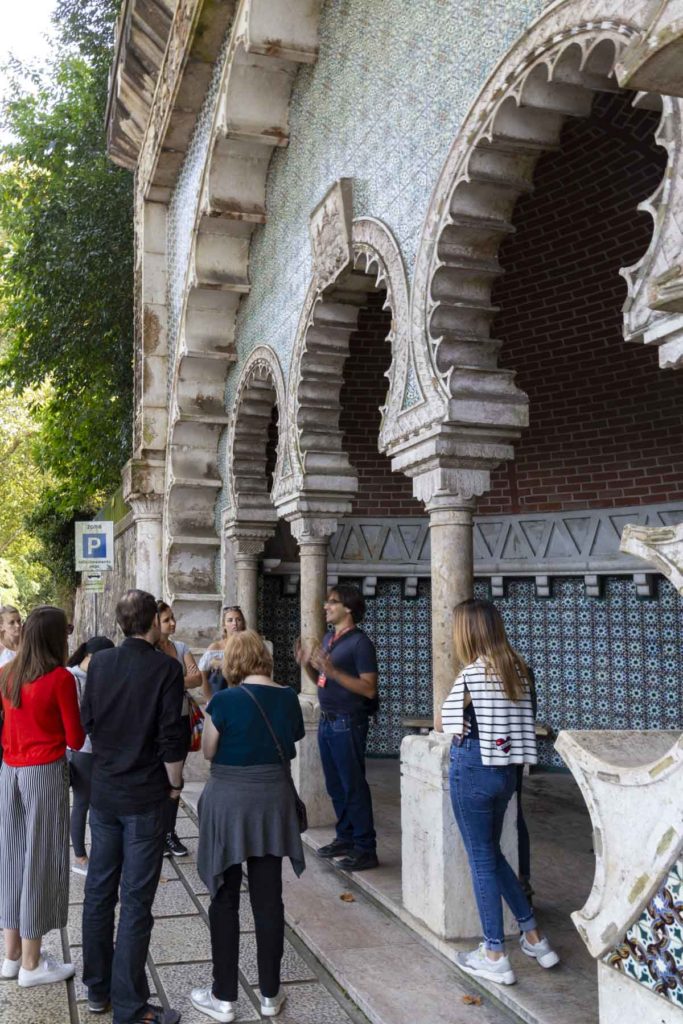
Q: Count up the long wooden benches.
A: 1